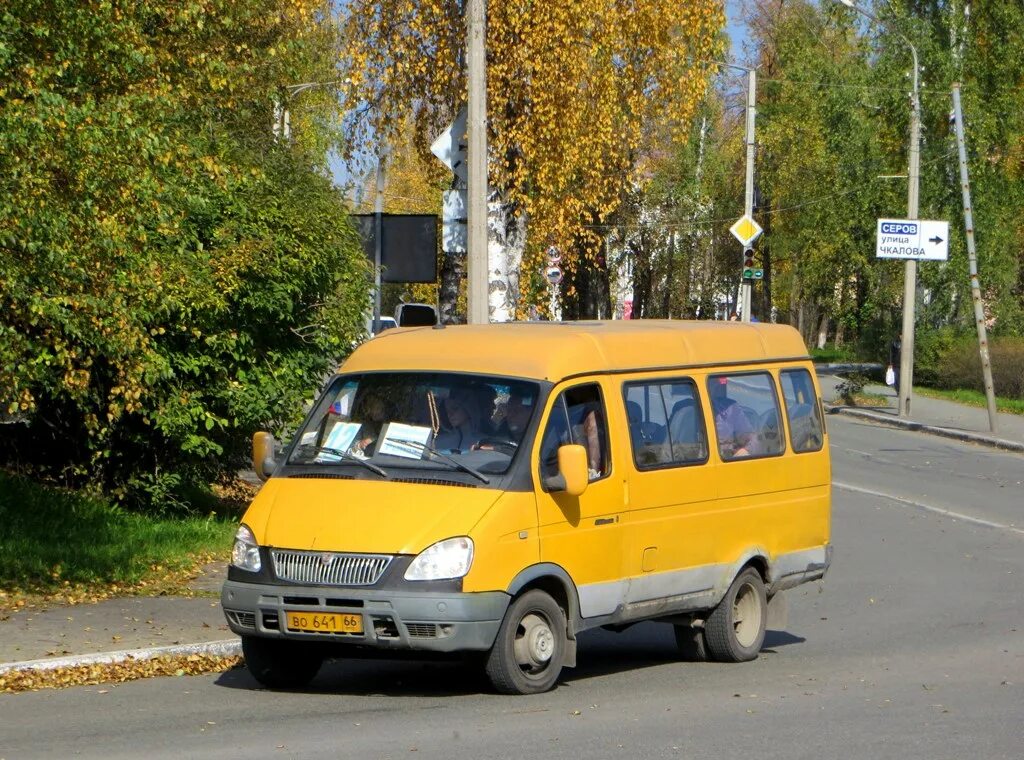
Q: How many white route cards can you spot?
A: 2